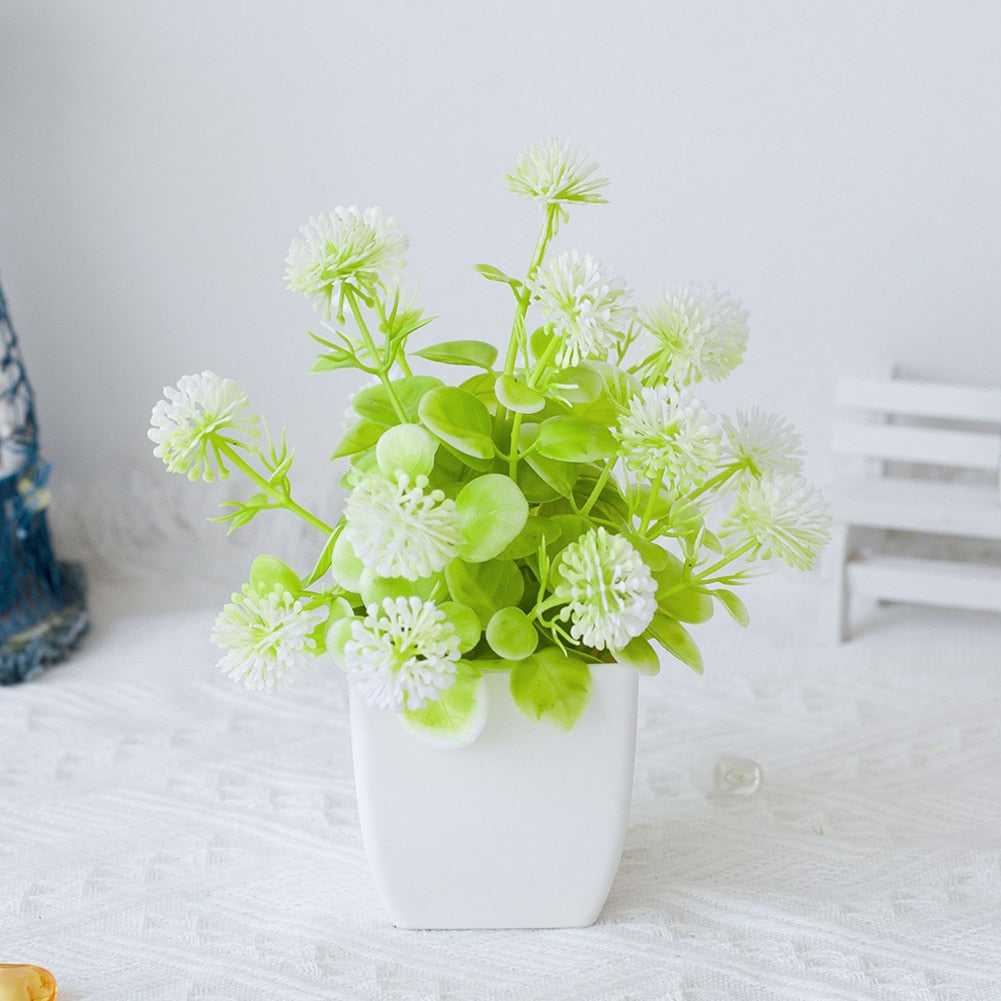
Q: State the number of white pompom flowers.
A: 12